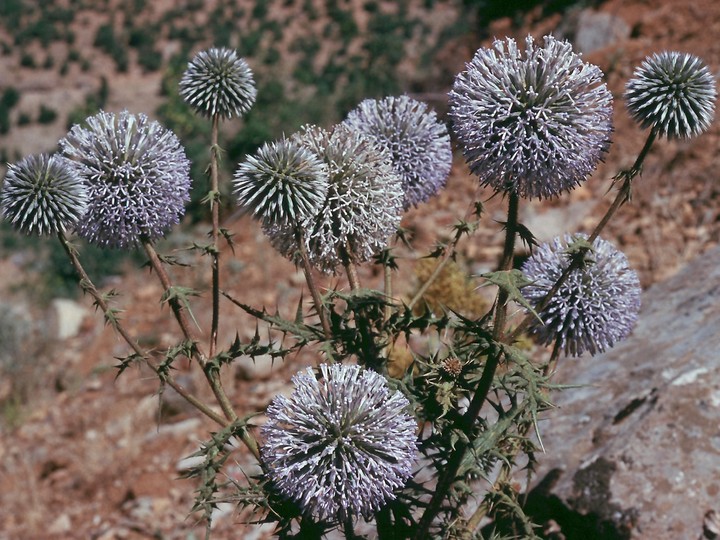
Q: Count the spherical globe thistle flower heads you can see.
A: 10